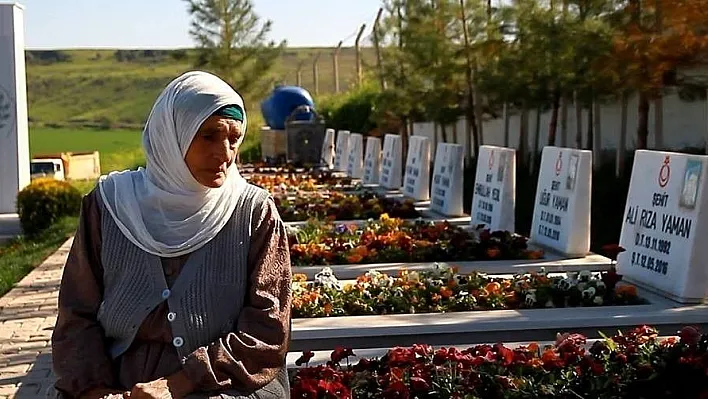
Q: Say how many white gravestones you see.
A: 10